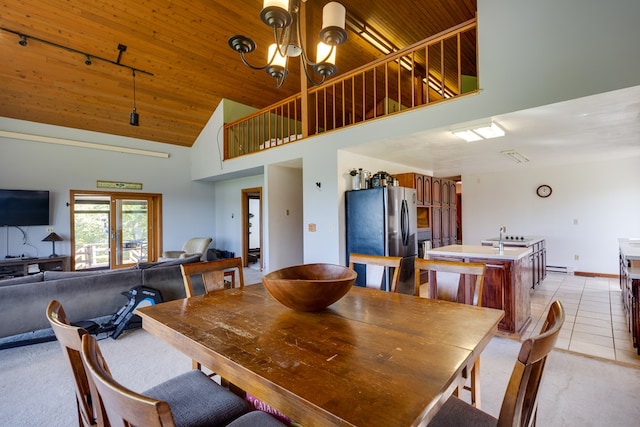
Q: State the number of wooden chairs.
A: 6